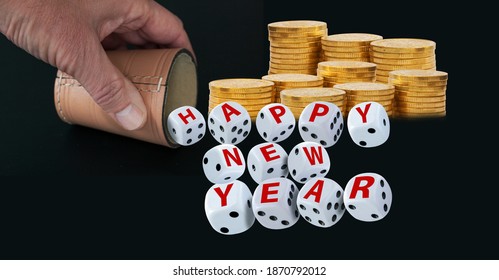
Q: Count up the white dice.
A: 12